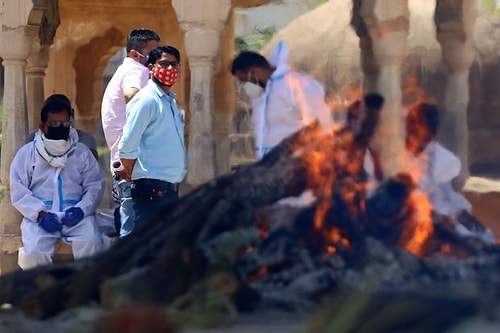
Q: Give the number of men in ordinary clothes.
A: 2